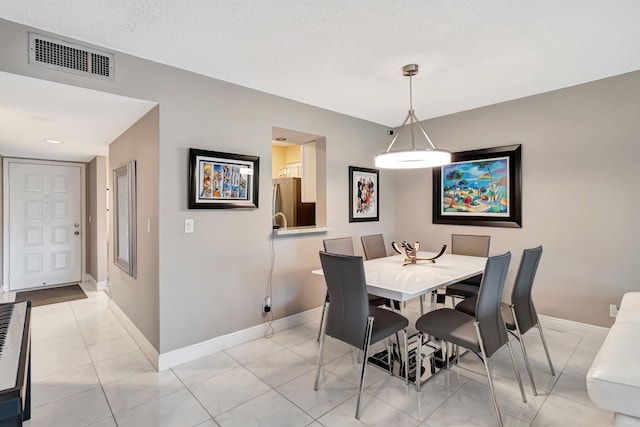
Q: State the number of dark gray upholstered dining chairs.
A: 6